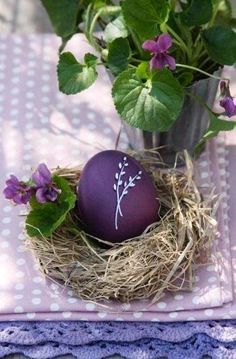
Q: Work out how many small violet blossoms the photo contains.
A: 4